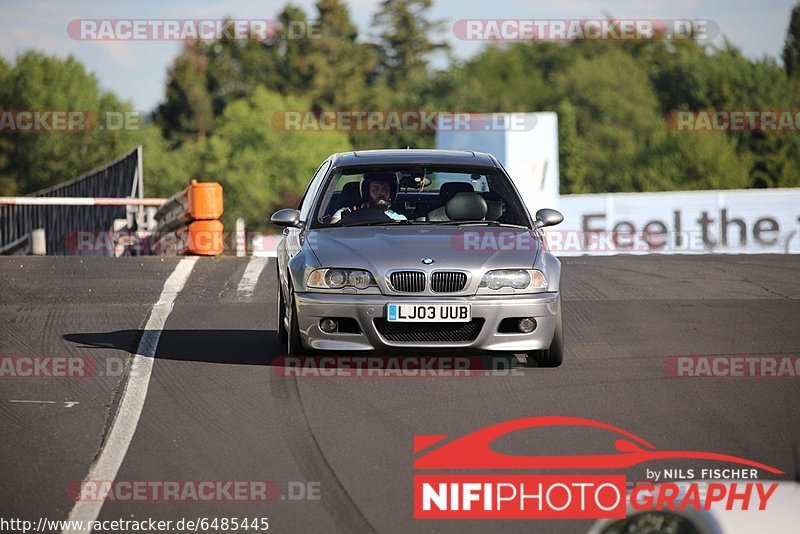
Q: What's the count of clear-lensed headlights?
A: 2